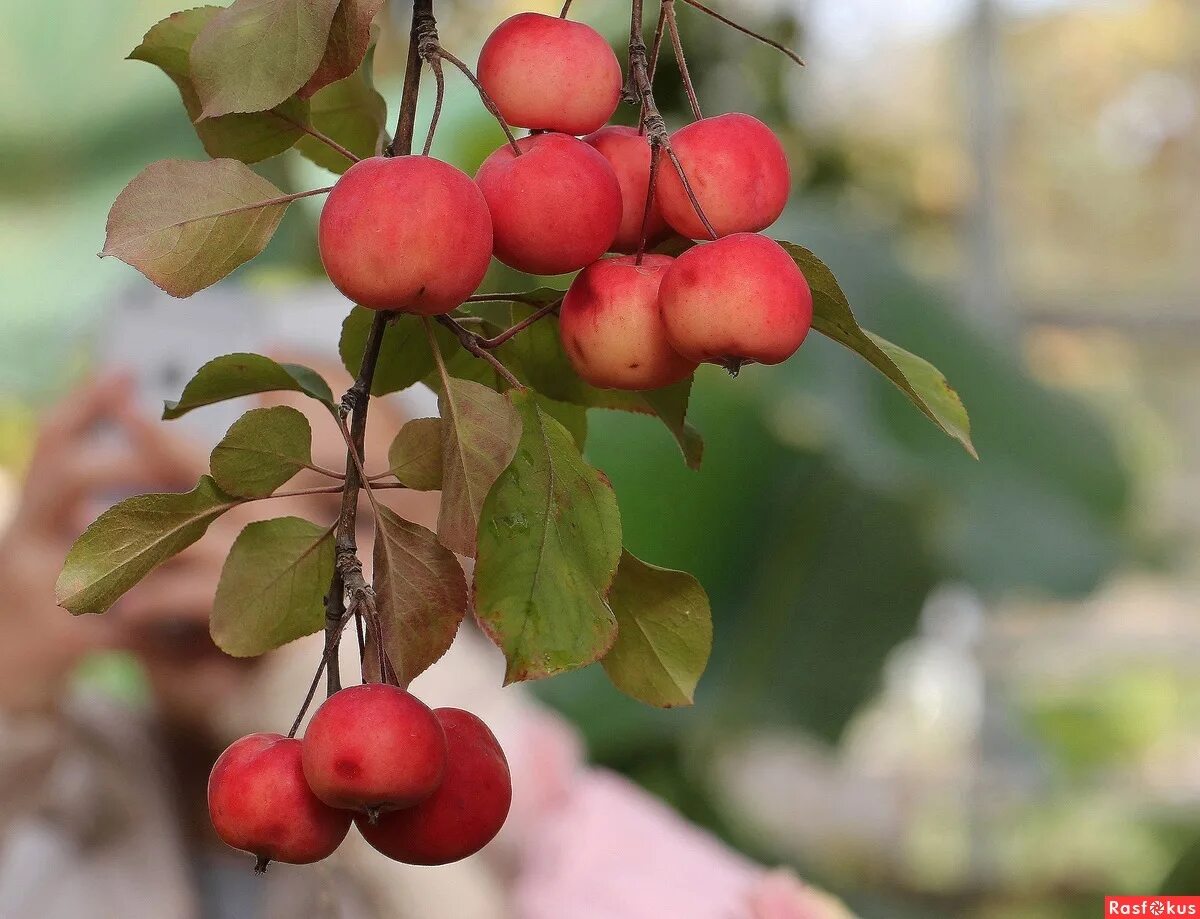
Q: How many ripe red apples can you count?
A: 10